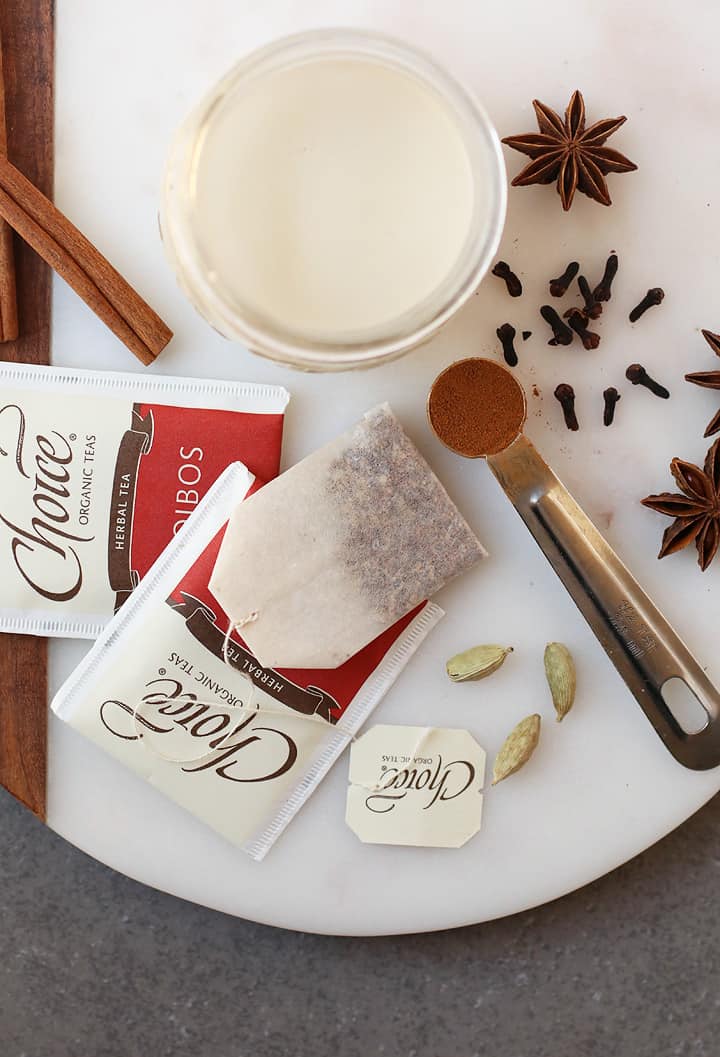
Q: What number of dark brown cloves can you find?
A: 11